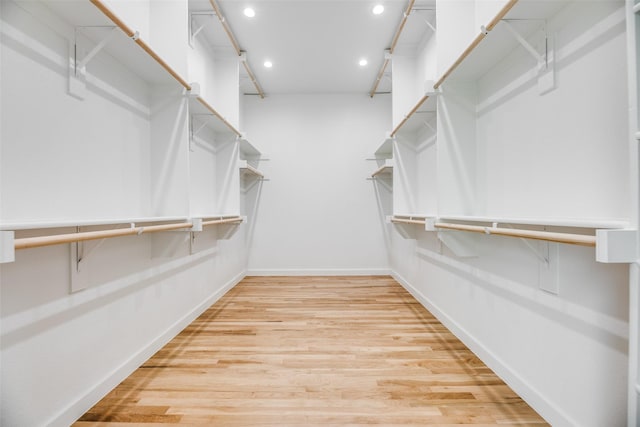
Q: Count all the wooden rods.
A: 14